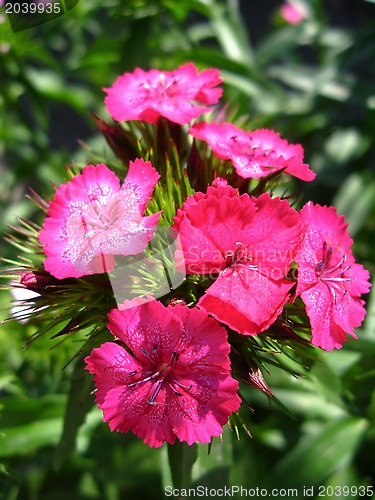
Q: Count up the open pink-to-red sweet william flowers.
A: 6